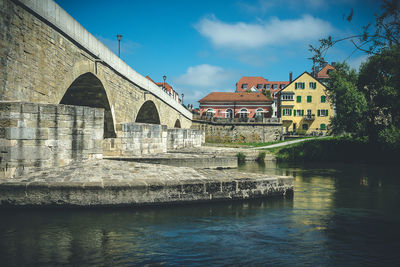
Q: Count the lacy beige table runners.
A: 0